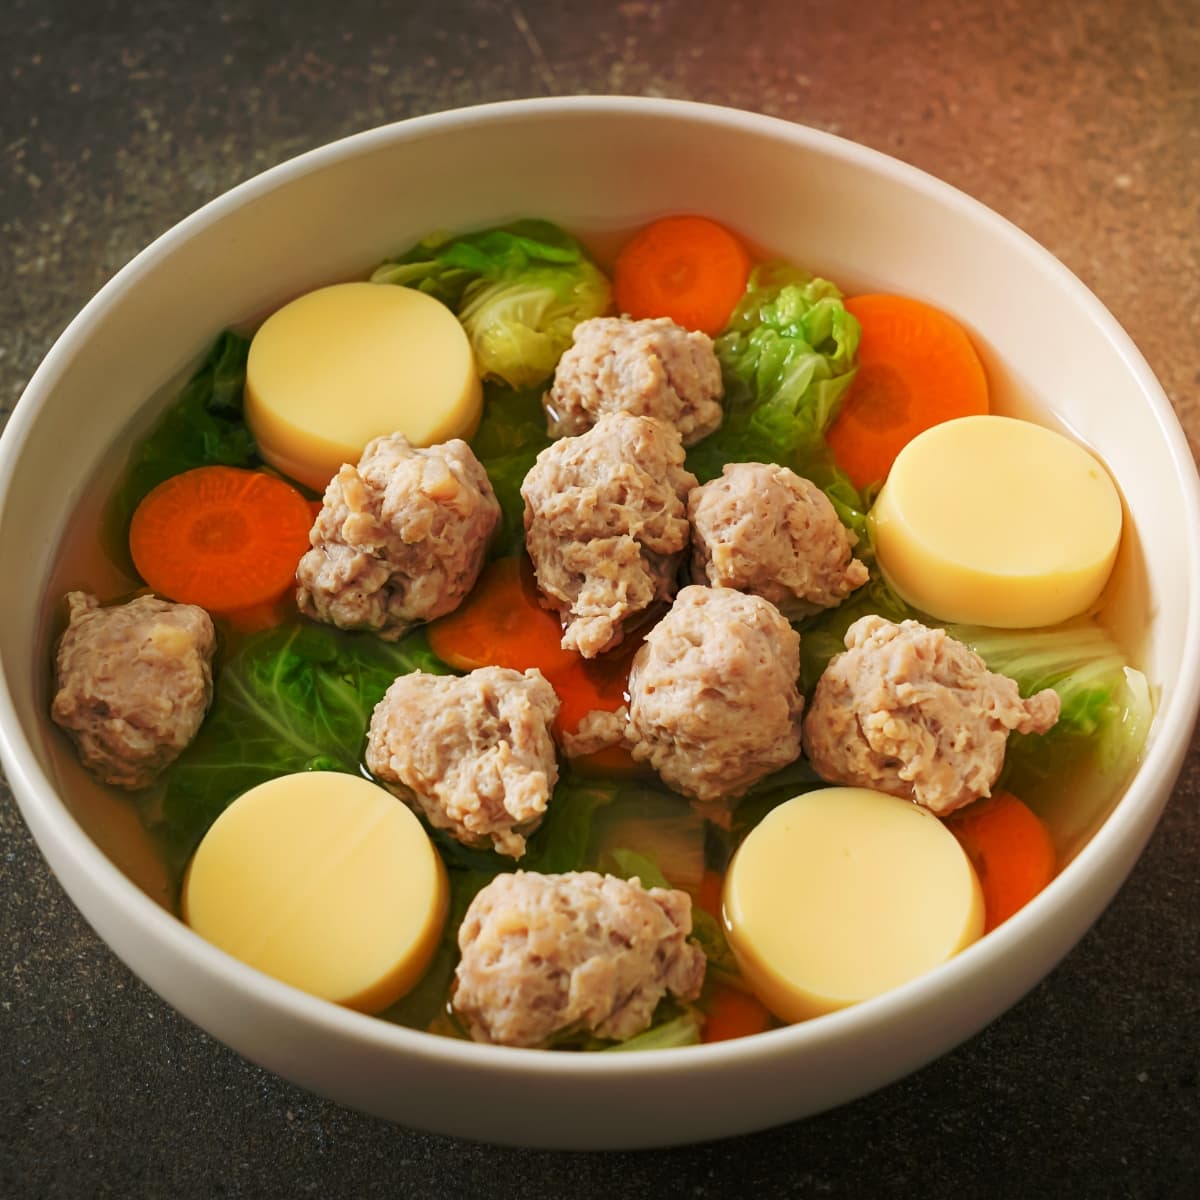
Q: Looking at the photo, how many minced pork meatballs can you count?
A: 9